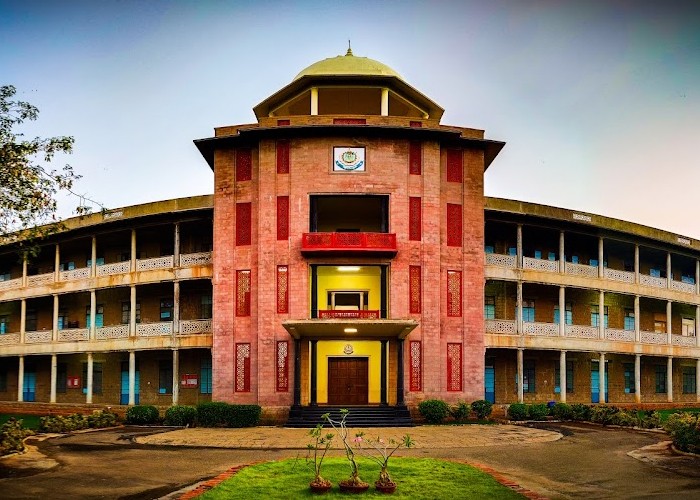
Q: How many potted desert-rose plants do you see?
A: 3